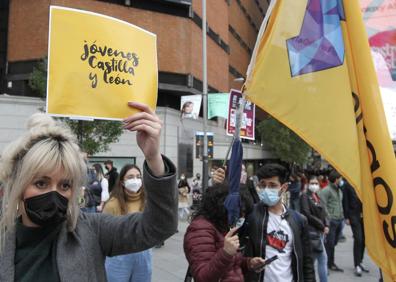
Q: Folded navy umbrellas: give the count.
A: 1